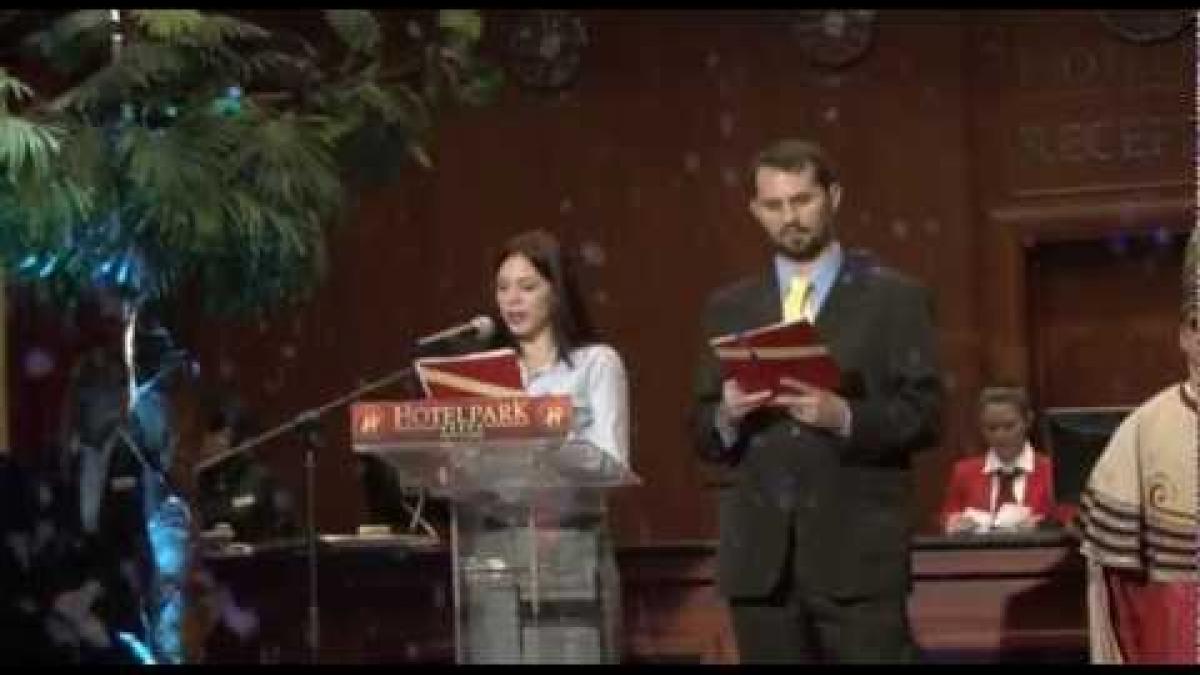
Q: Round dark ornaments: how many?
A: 3